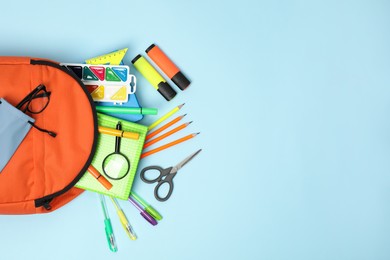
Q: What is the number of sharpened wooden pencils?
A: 4